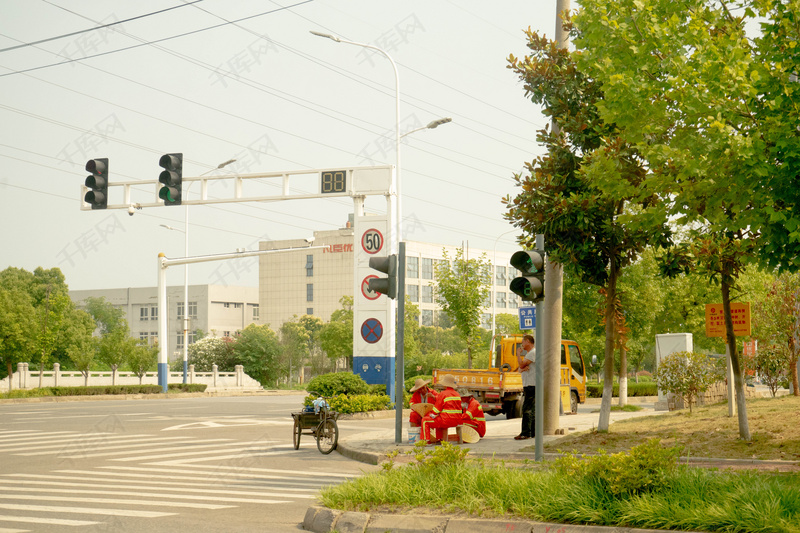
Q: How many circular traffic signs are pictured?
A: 3